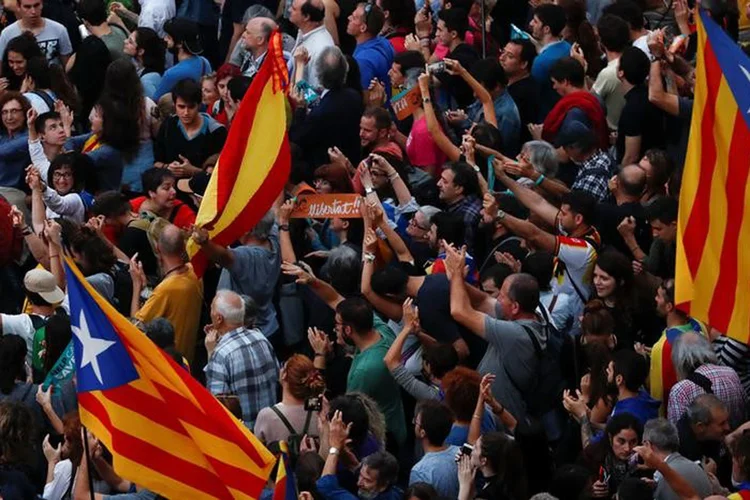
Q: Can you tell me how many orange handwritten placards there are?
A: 2